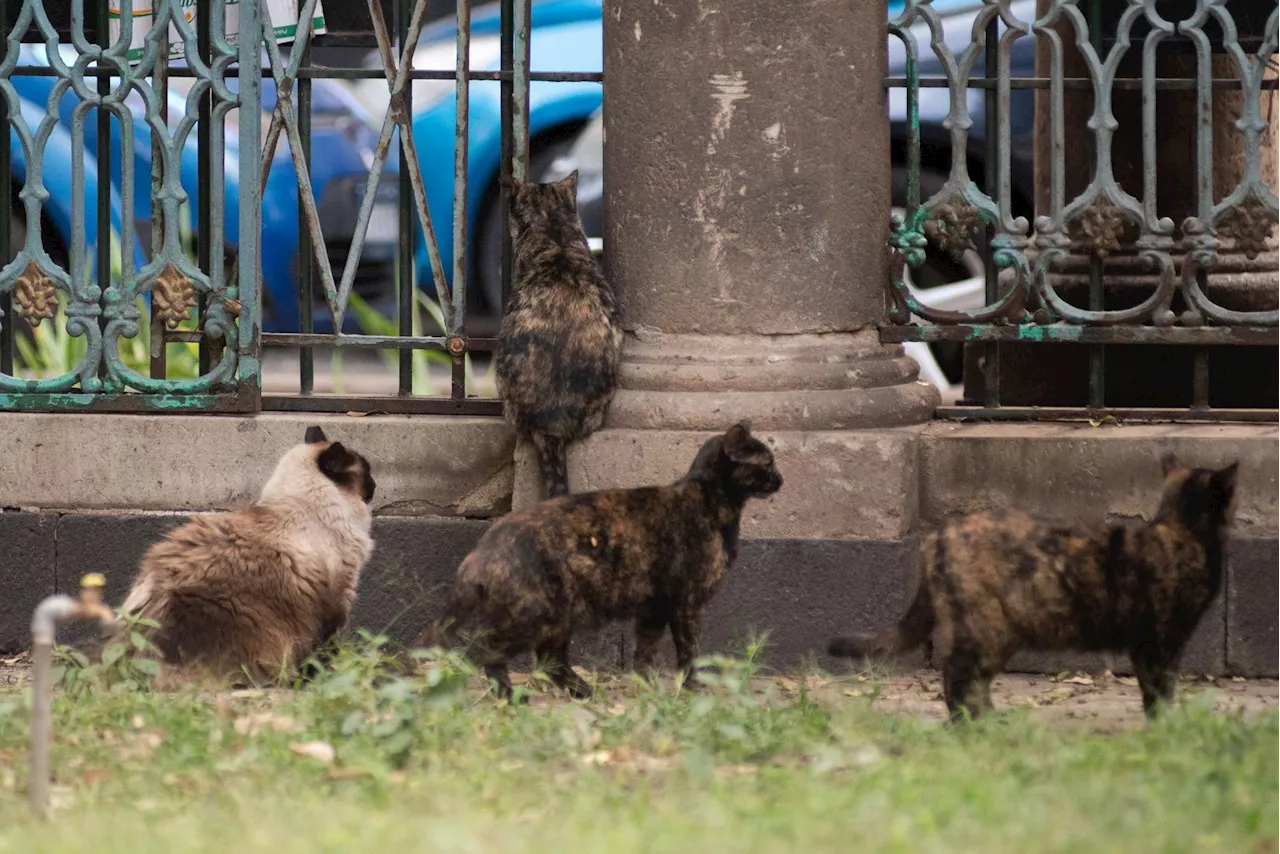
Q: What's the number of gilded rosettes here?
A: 5